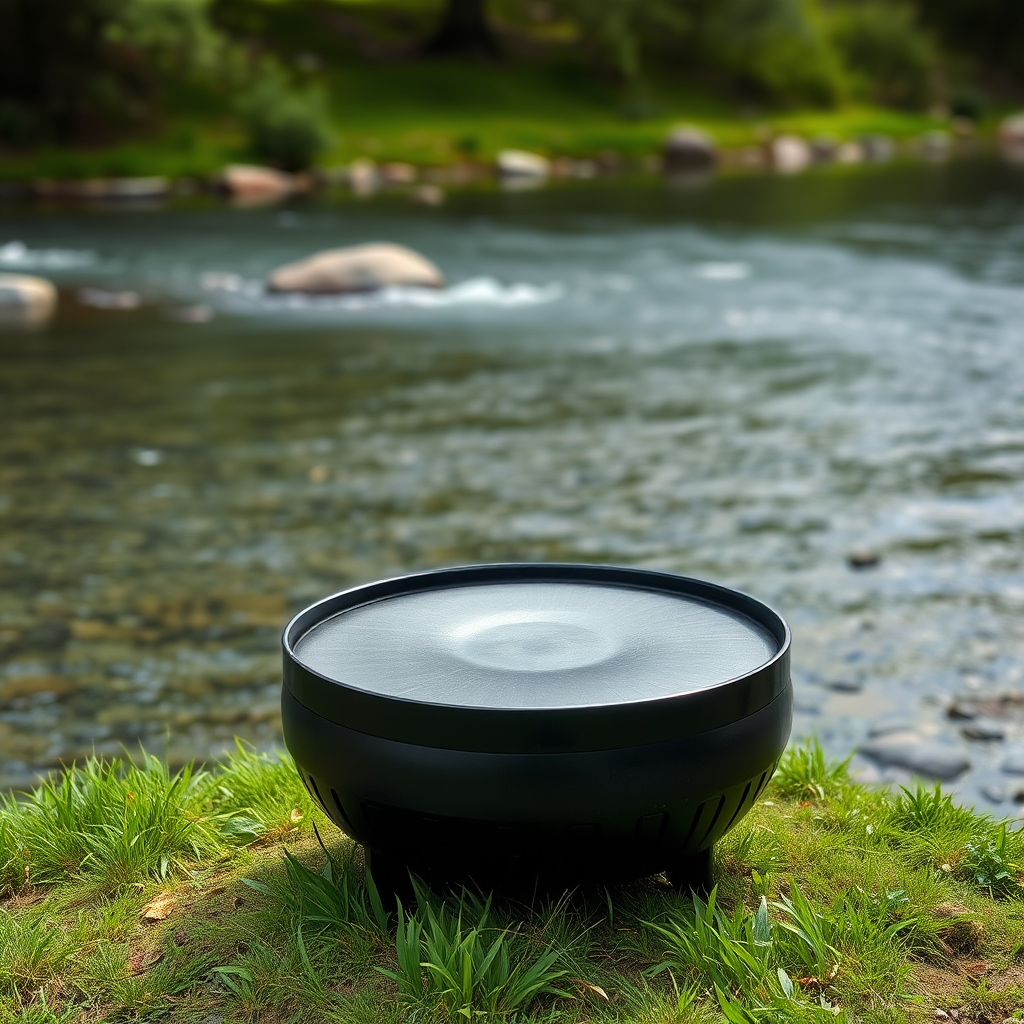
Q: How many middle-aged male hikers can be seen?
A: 0